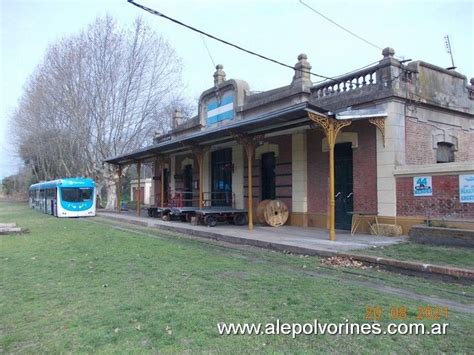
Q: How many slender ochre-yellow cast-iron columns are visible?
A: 6